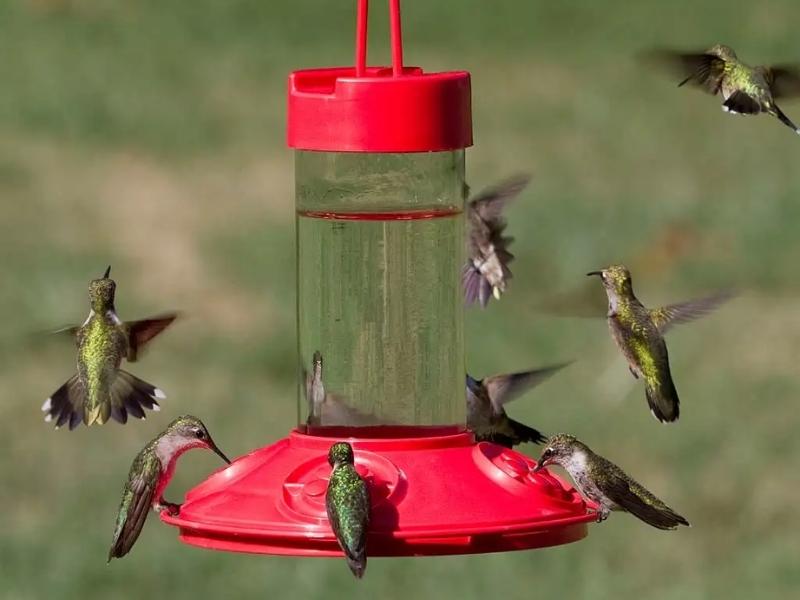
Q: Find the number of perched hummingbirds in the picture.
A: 3